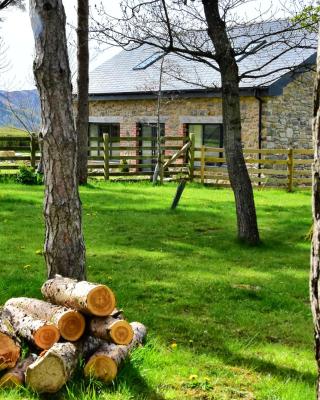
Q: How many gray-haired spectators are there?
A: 0